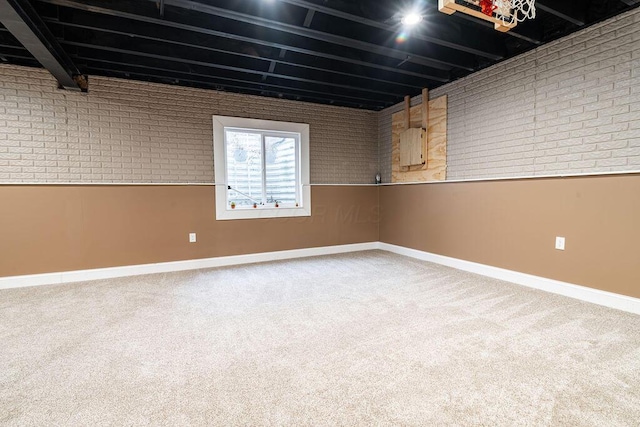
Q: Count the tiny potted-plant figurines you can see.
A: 4